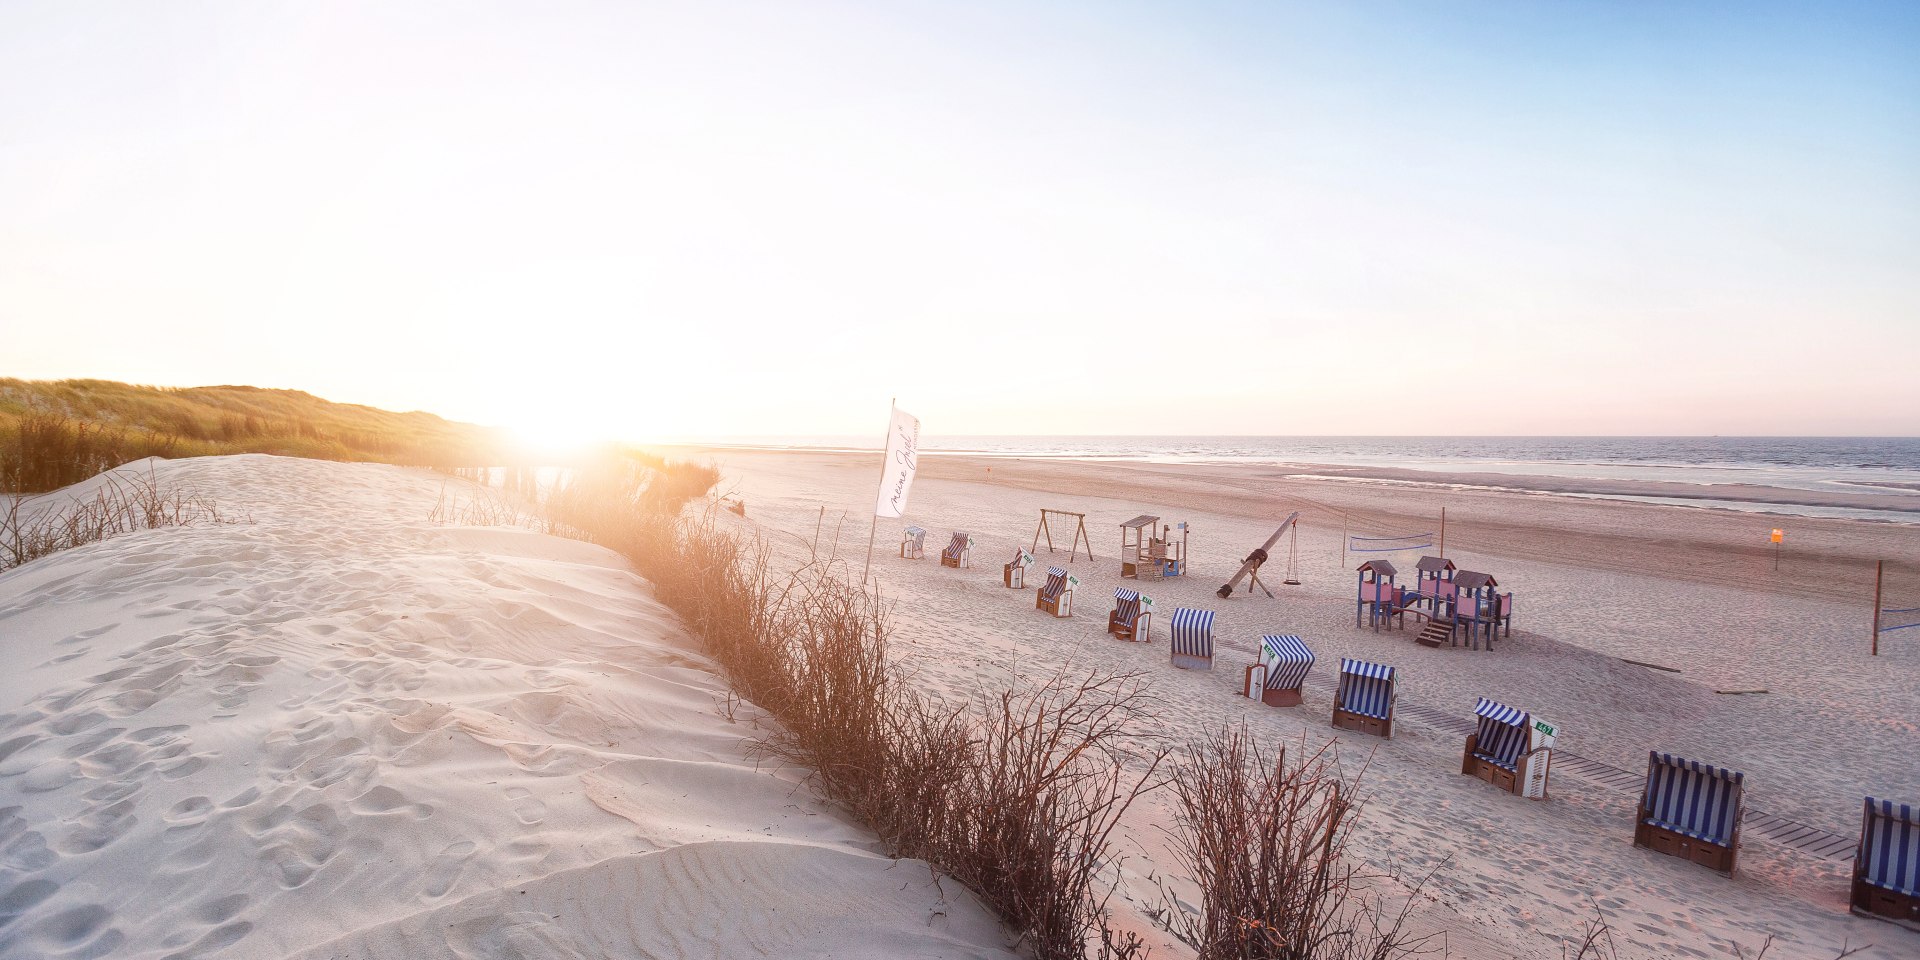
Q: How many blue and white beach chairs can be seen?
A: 11